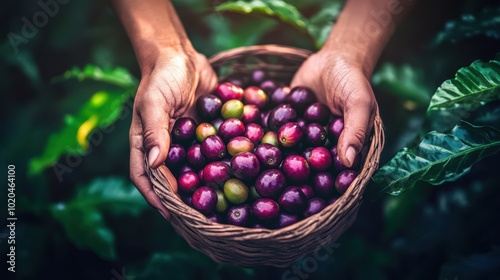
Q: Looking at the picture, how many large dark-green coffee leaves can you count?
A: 2